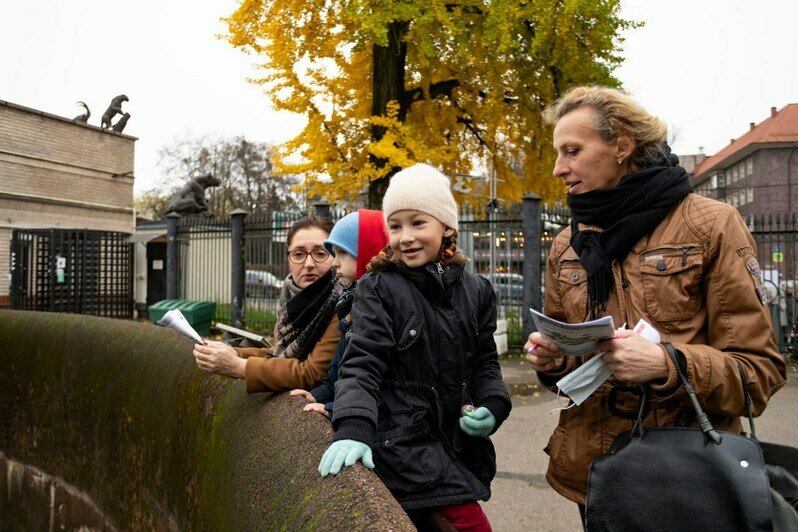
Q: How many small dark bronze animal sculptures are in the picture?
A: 3